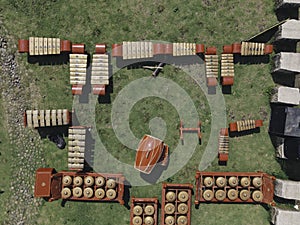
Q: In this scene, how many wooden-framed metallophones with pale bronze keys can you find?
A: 12